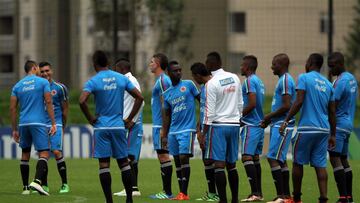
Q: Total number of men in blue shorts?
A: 12